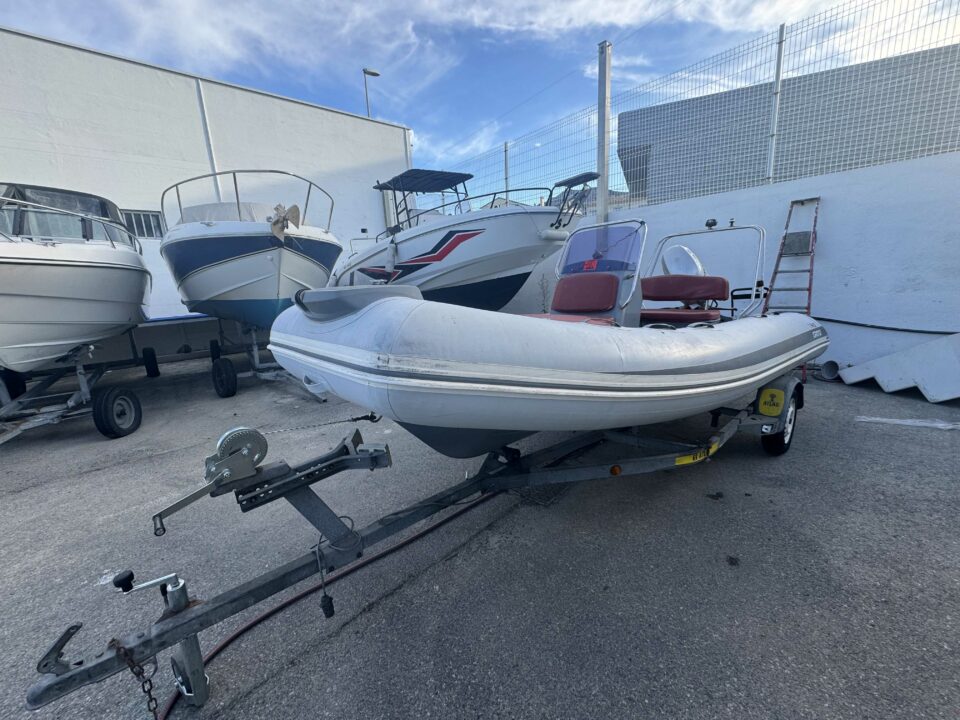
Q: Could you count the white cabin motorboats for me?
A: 3